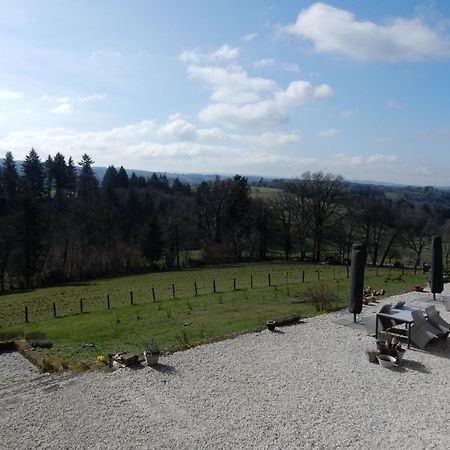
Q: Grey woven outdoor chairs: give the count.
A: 4